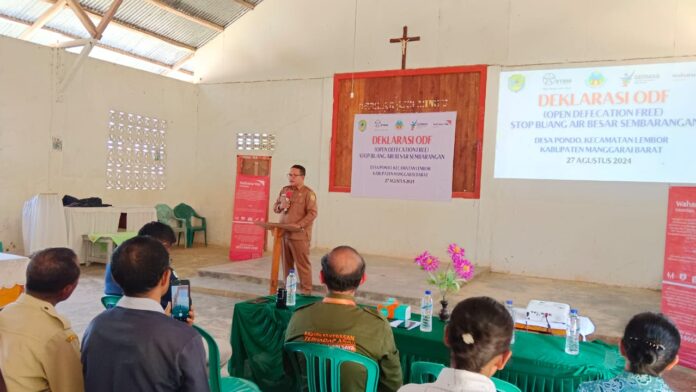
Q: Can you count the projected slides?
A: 1